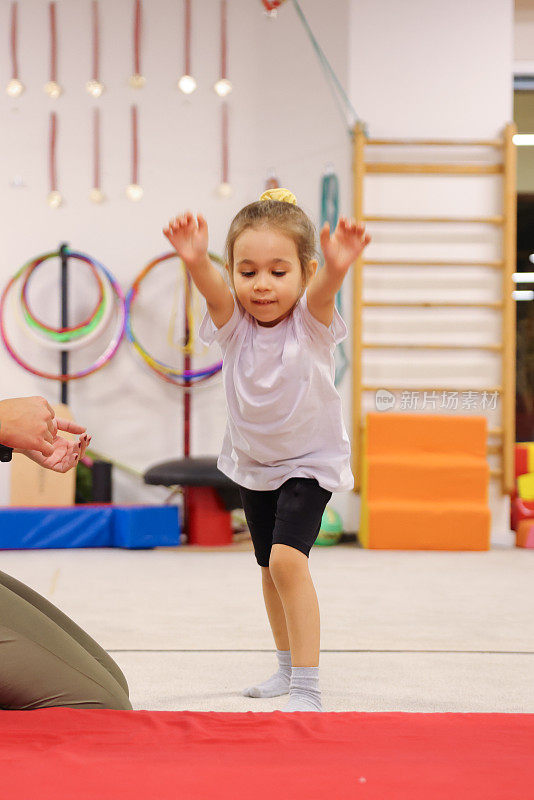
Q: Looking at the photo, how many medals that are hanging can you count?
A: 10